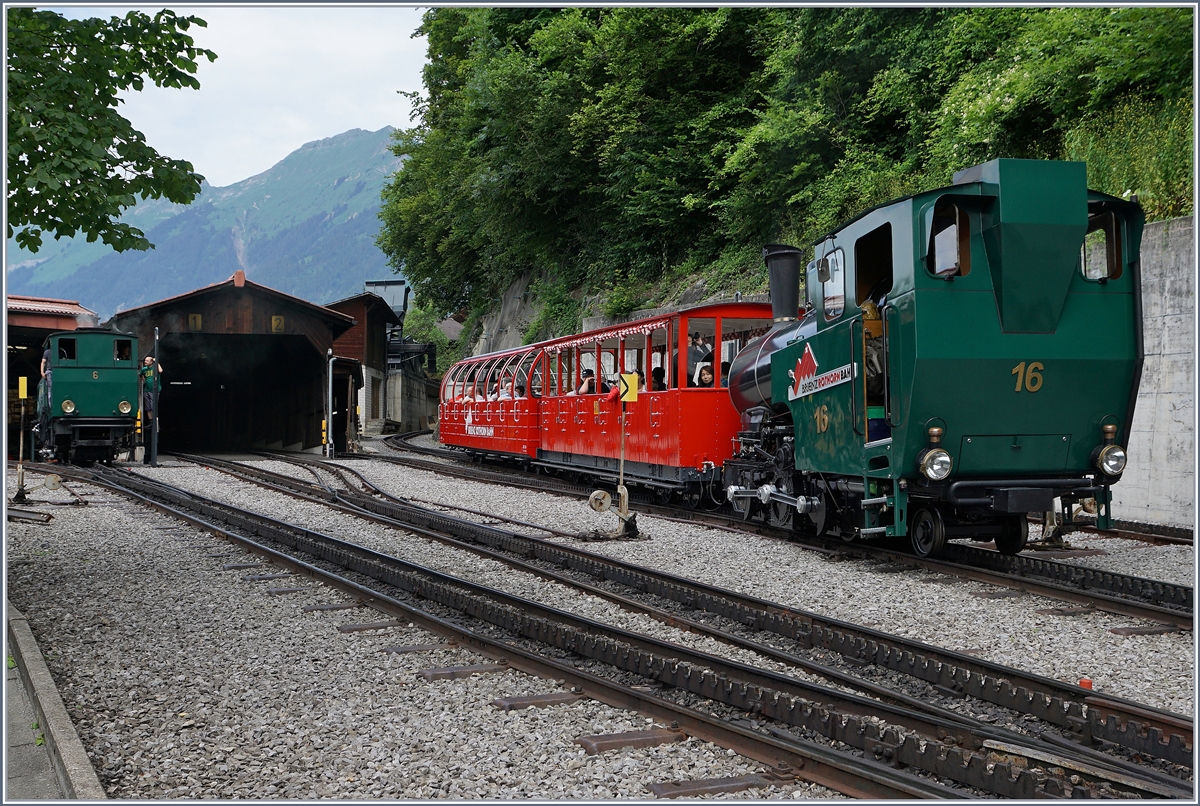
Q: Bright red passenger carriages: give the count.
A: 2